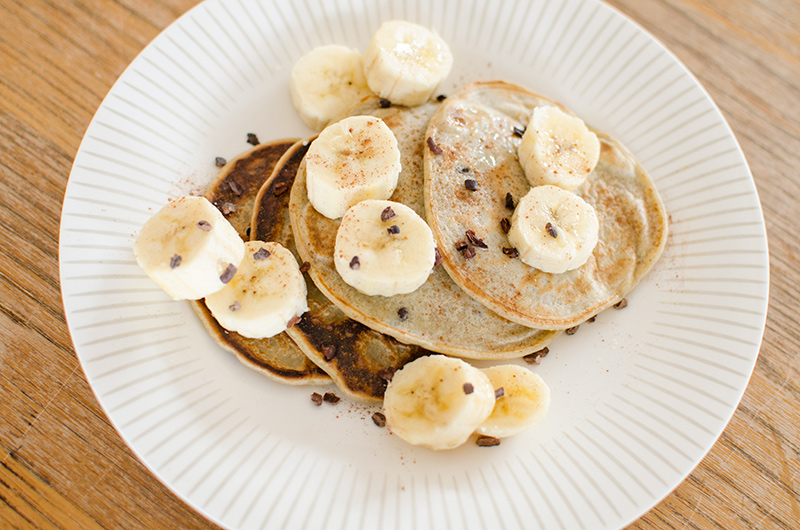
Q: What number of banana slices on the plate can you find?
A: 10